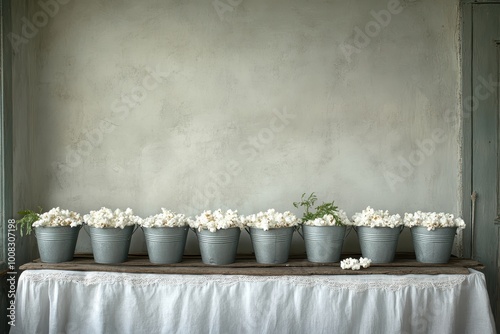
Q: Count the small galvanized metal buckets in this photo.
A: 8